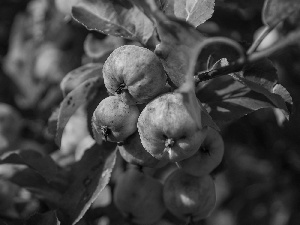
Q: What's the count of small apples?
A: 7